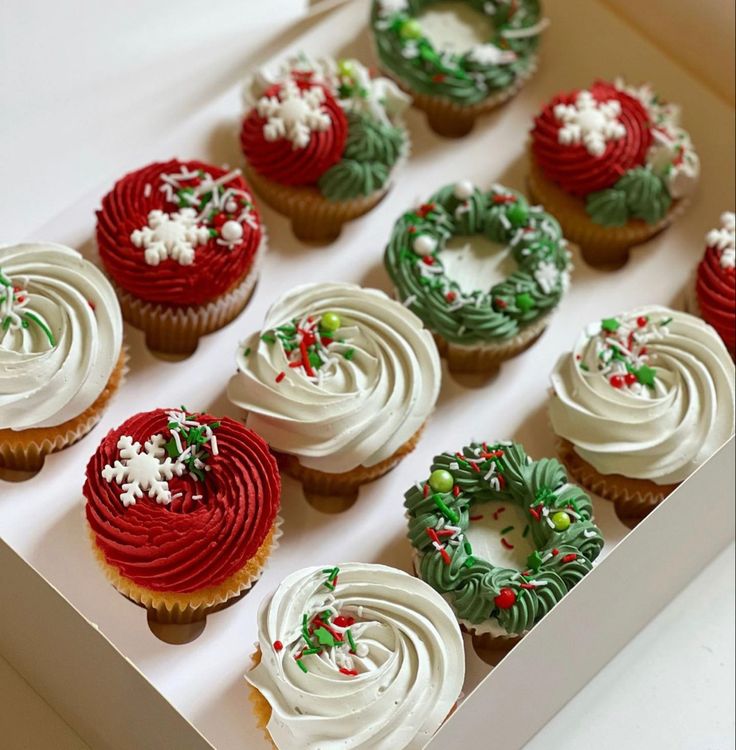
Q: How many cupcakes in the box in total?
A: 12